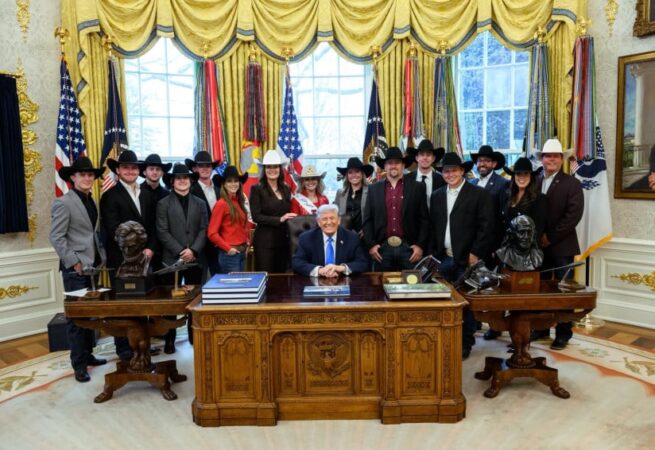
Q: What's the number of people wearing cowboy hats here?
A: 15